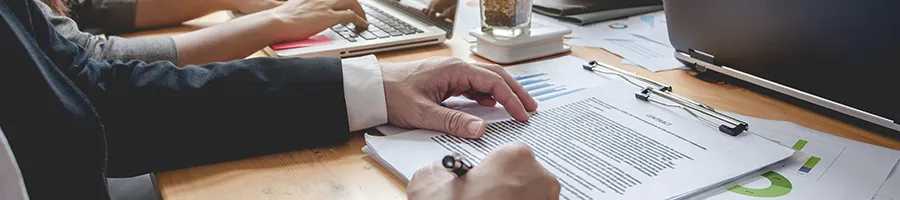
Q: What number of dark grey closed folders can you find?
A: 1